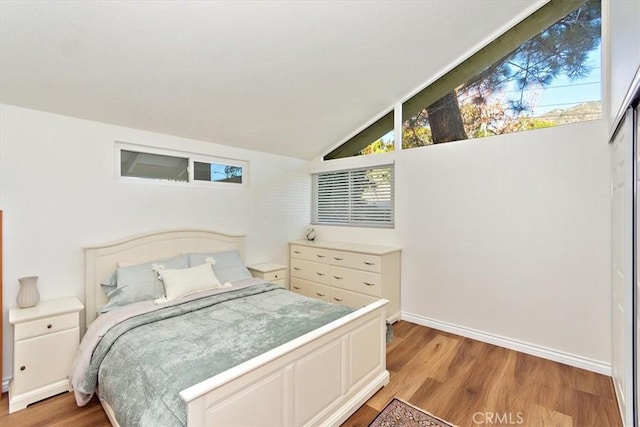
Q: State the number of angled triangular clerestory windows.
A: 2